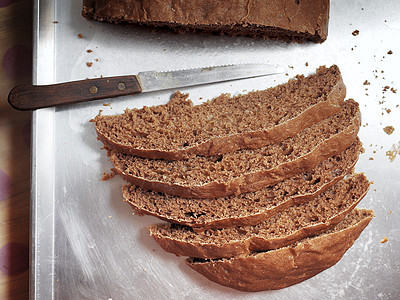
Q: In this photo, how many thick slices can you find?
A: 5